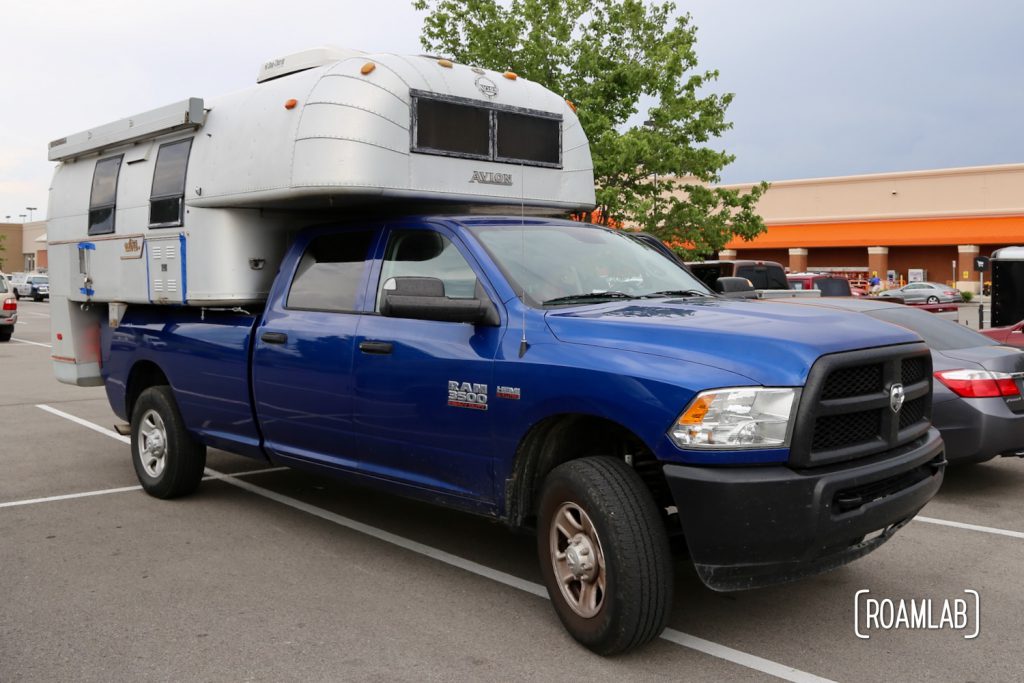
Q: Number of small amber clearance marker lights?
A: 5